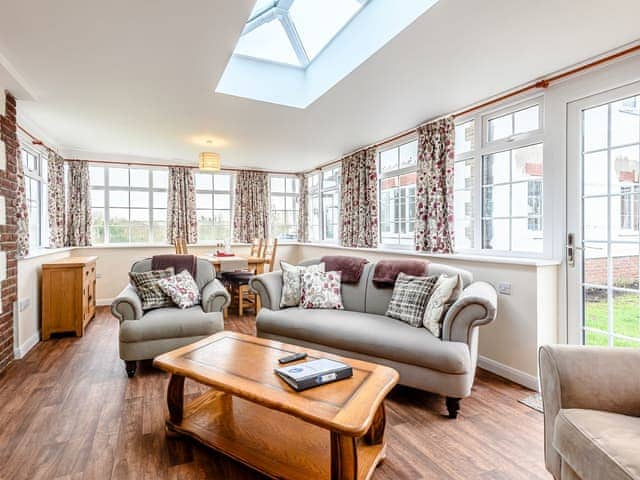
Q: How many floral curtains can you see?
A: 8